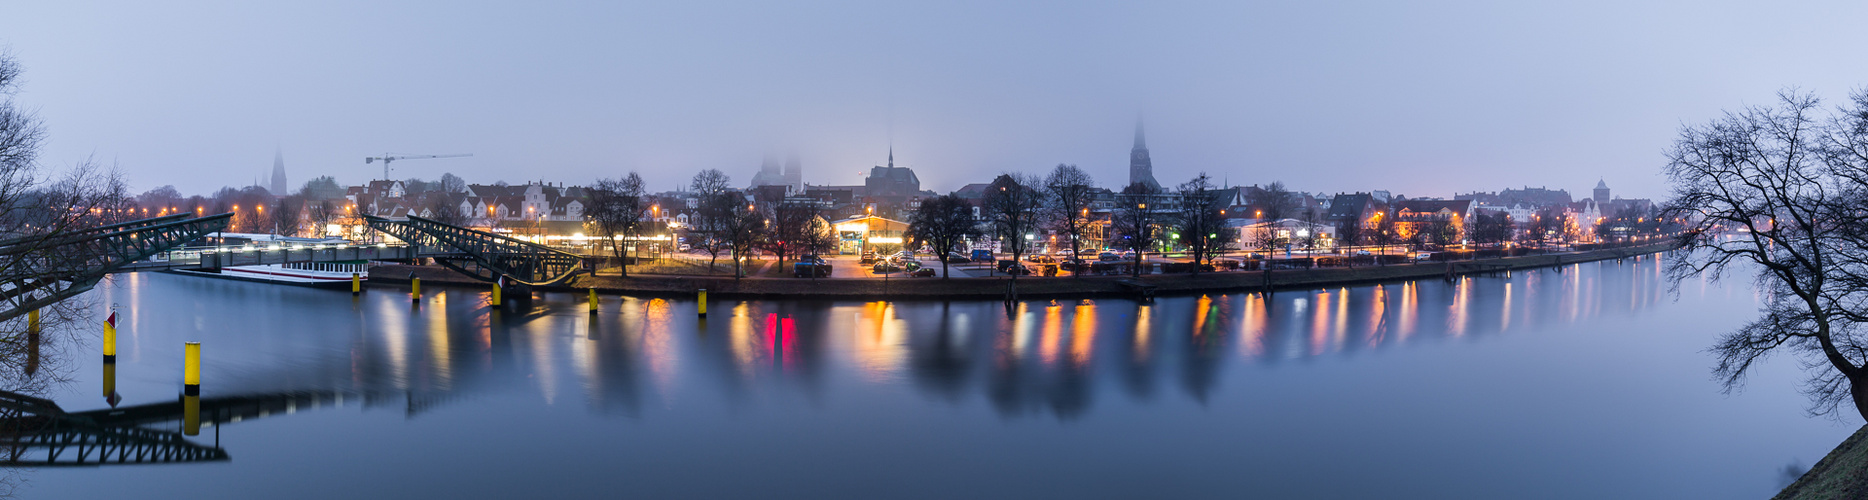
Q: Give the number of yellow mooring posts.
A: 8